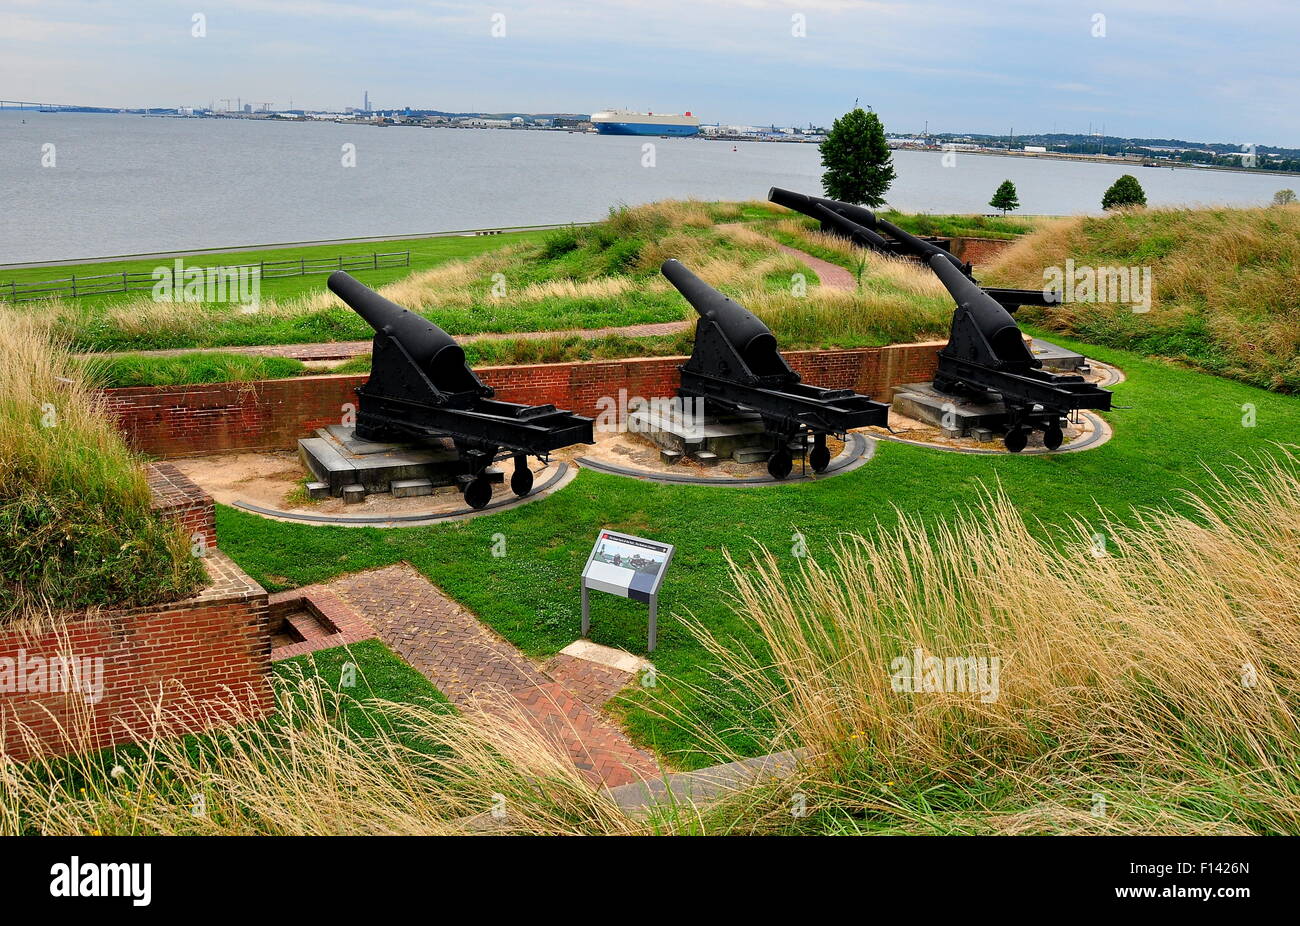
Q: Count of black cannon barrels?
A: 6